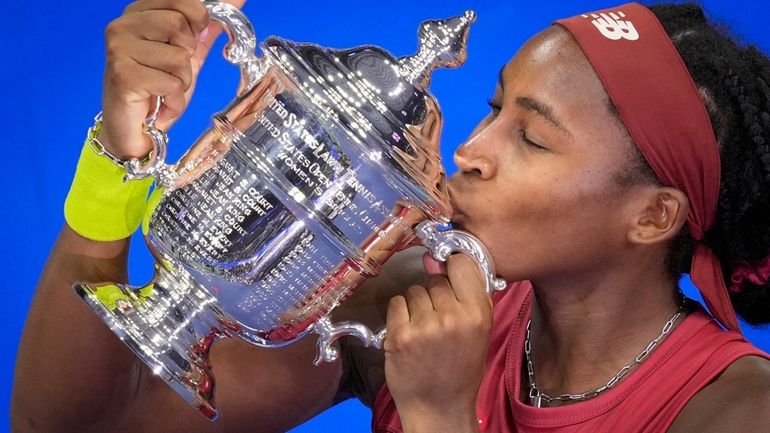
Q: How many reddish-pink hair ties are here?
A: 1